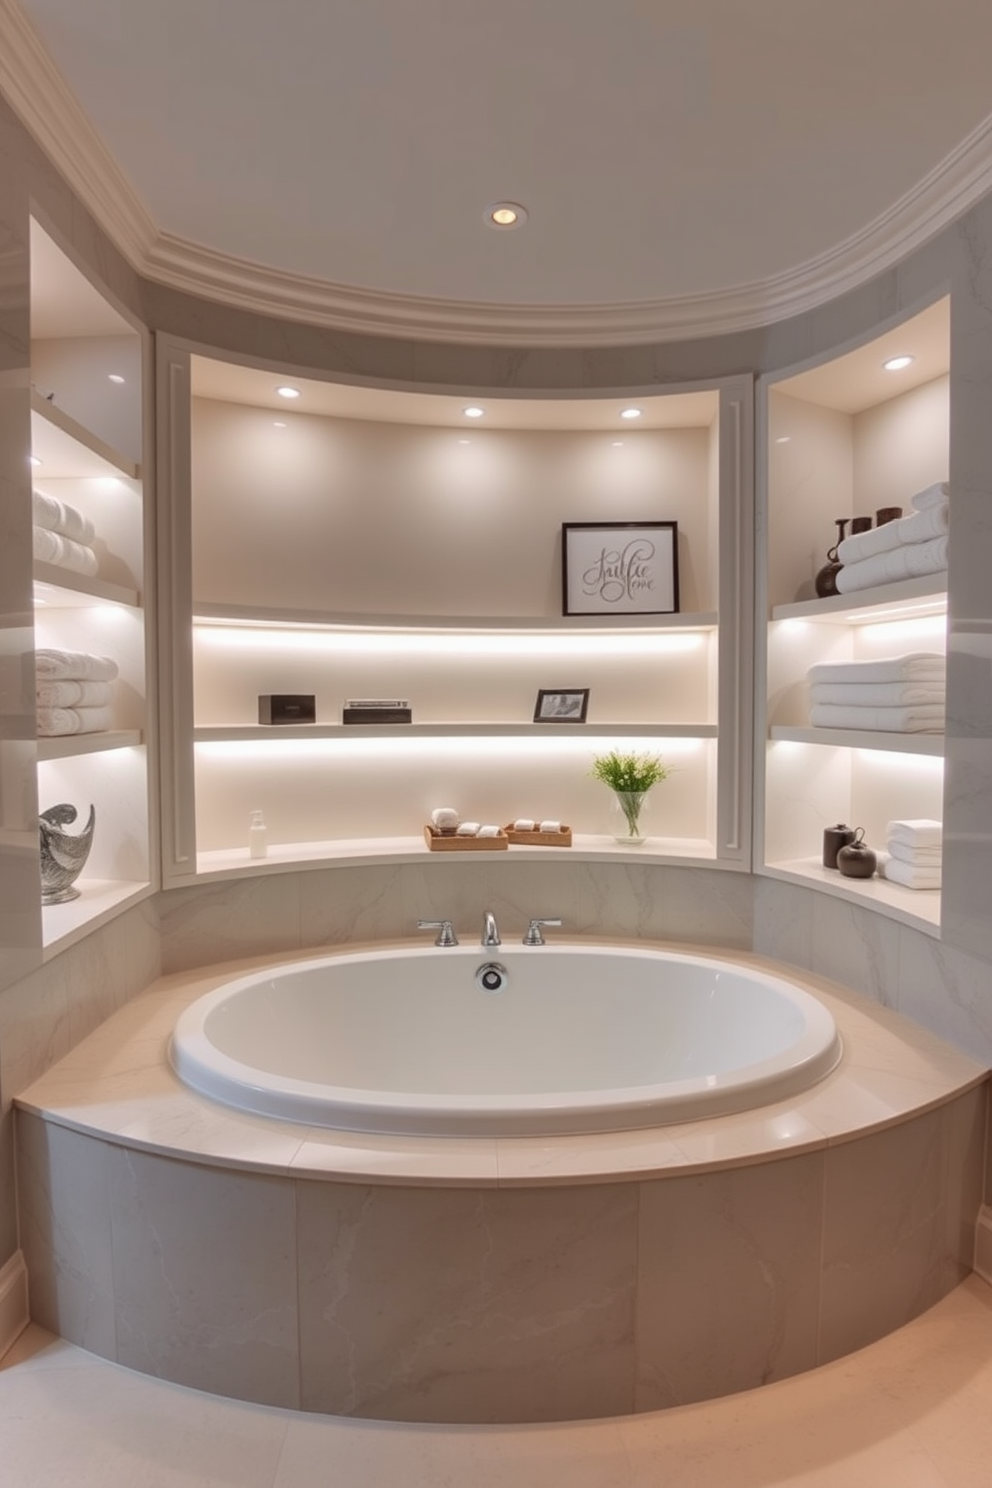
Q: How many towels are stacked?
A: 14